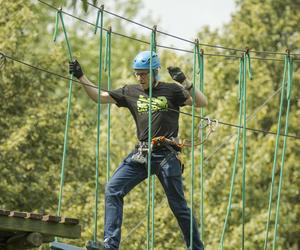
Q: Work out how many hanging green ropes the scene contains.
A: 11